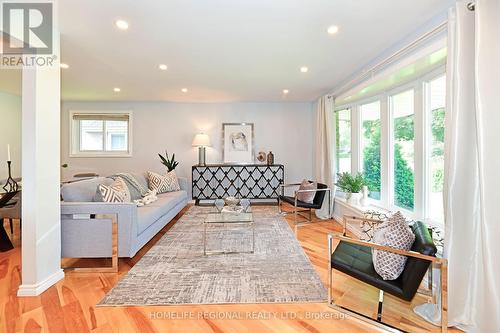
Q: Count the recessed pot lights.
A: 8